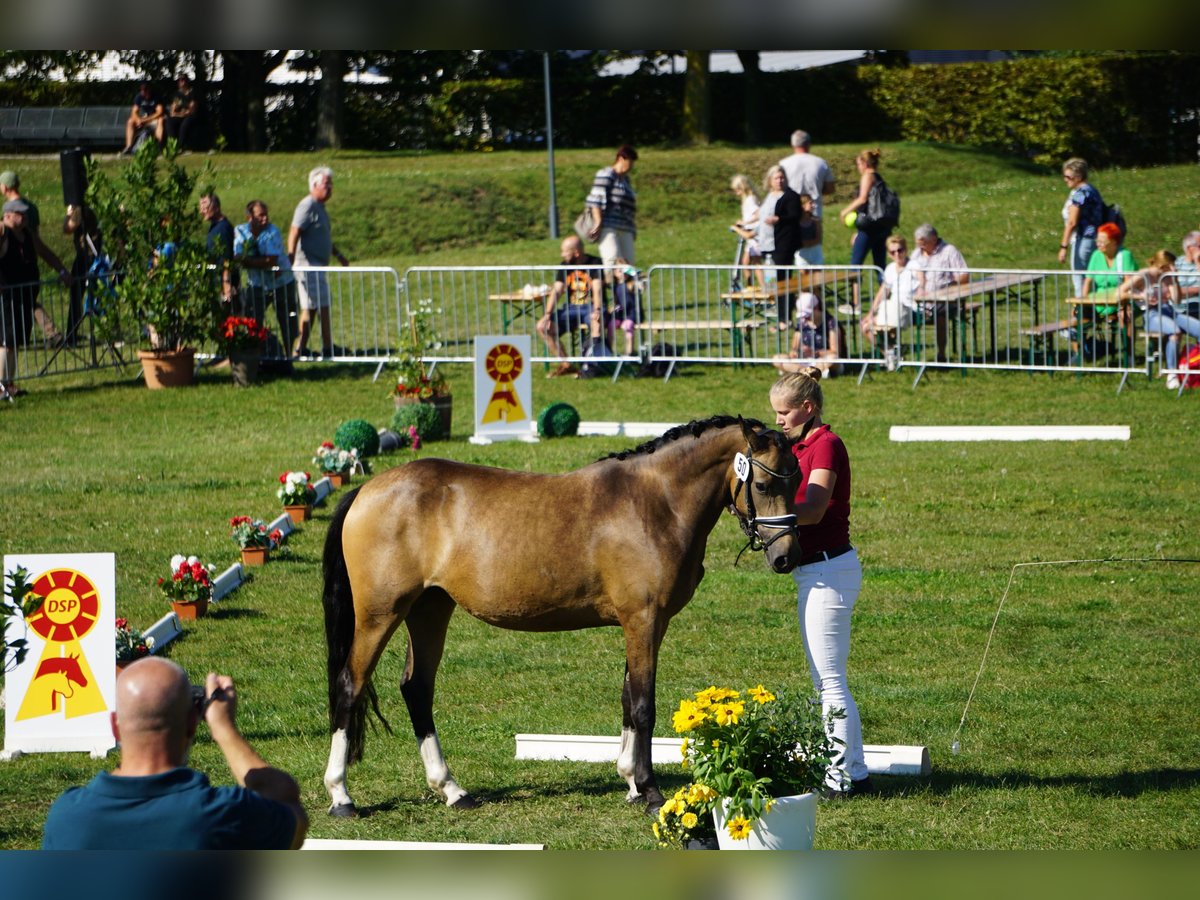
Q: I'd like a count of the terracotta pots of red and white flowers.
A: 5